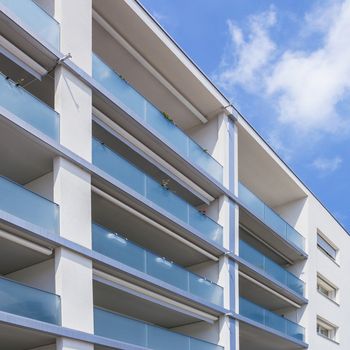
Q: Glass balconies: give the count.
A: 11